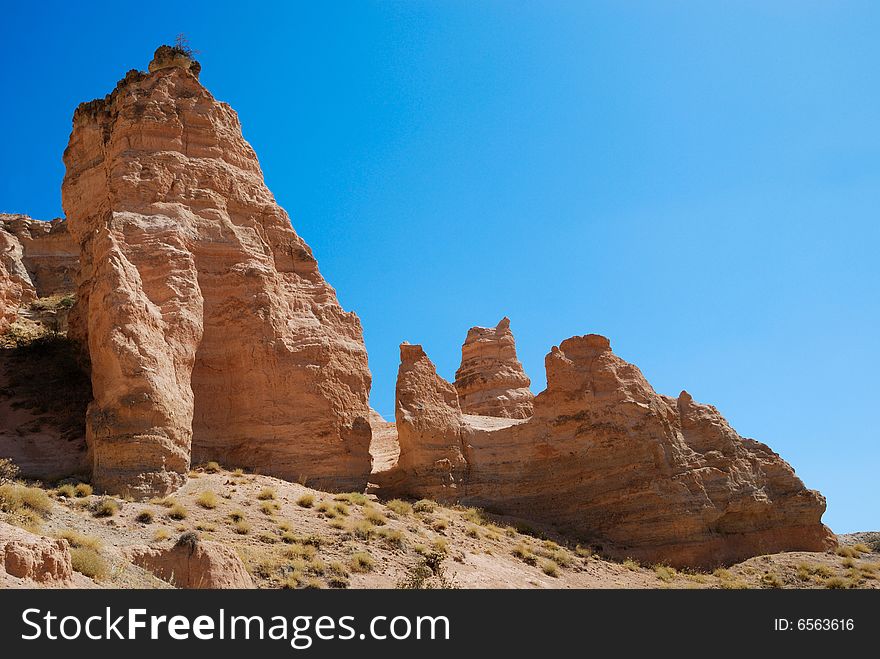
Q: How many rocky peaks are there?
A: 4